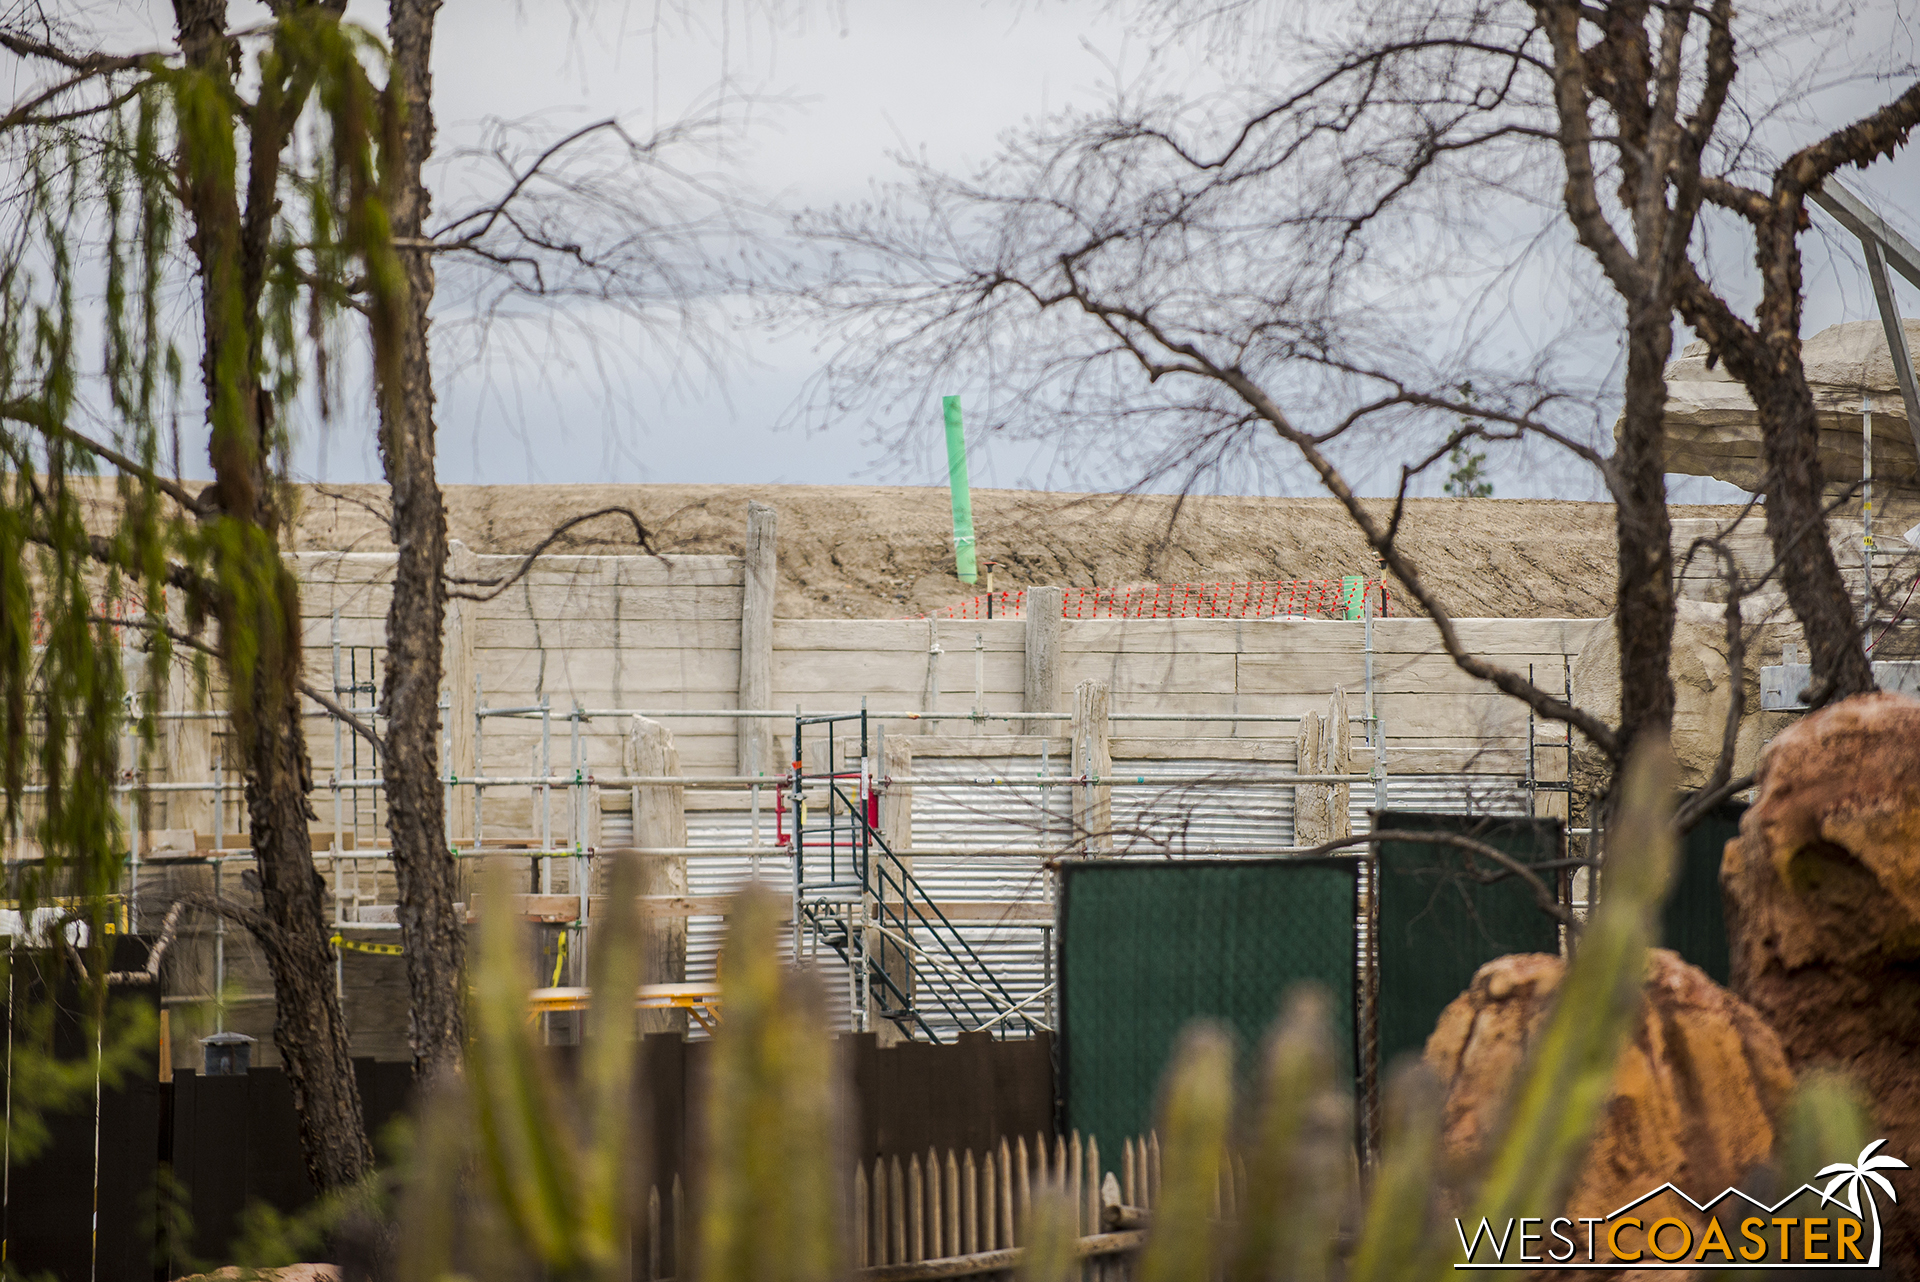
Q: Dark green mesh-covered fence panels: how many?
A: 3